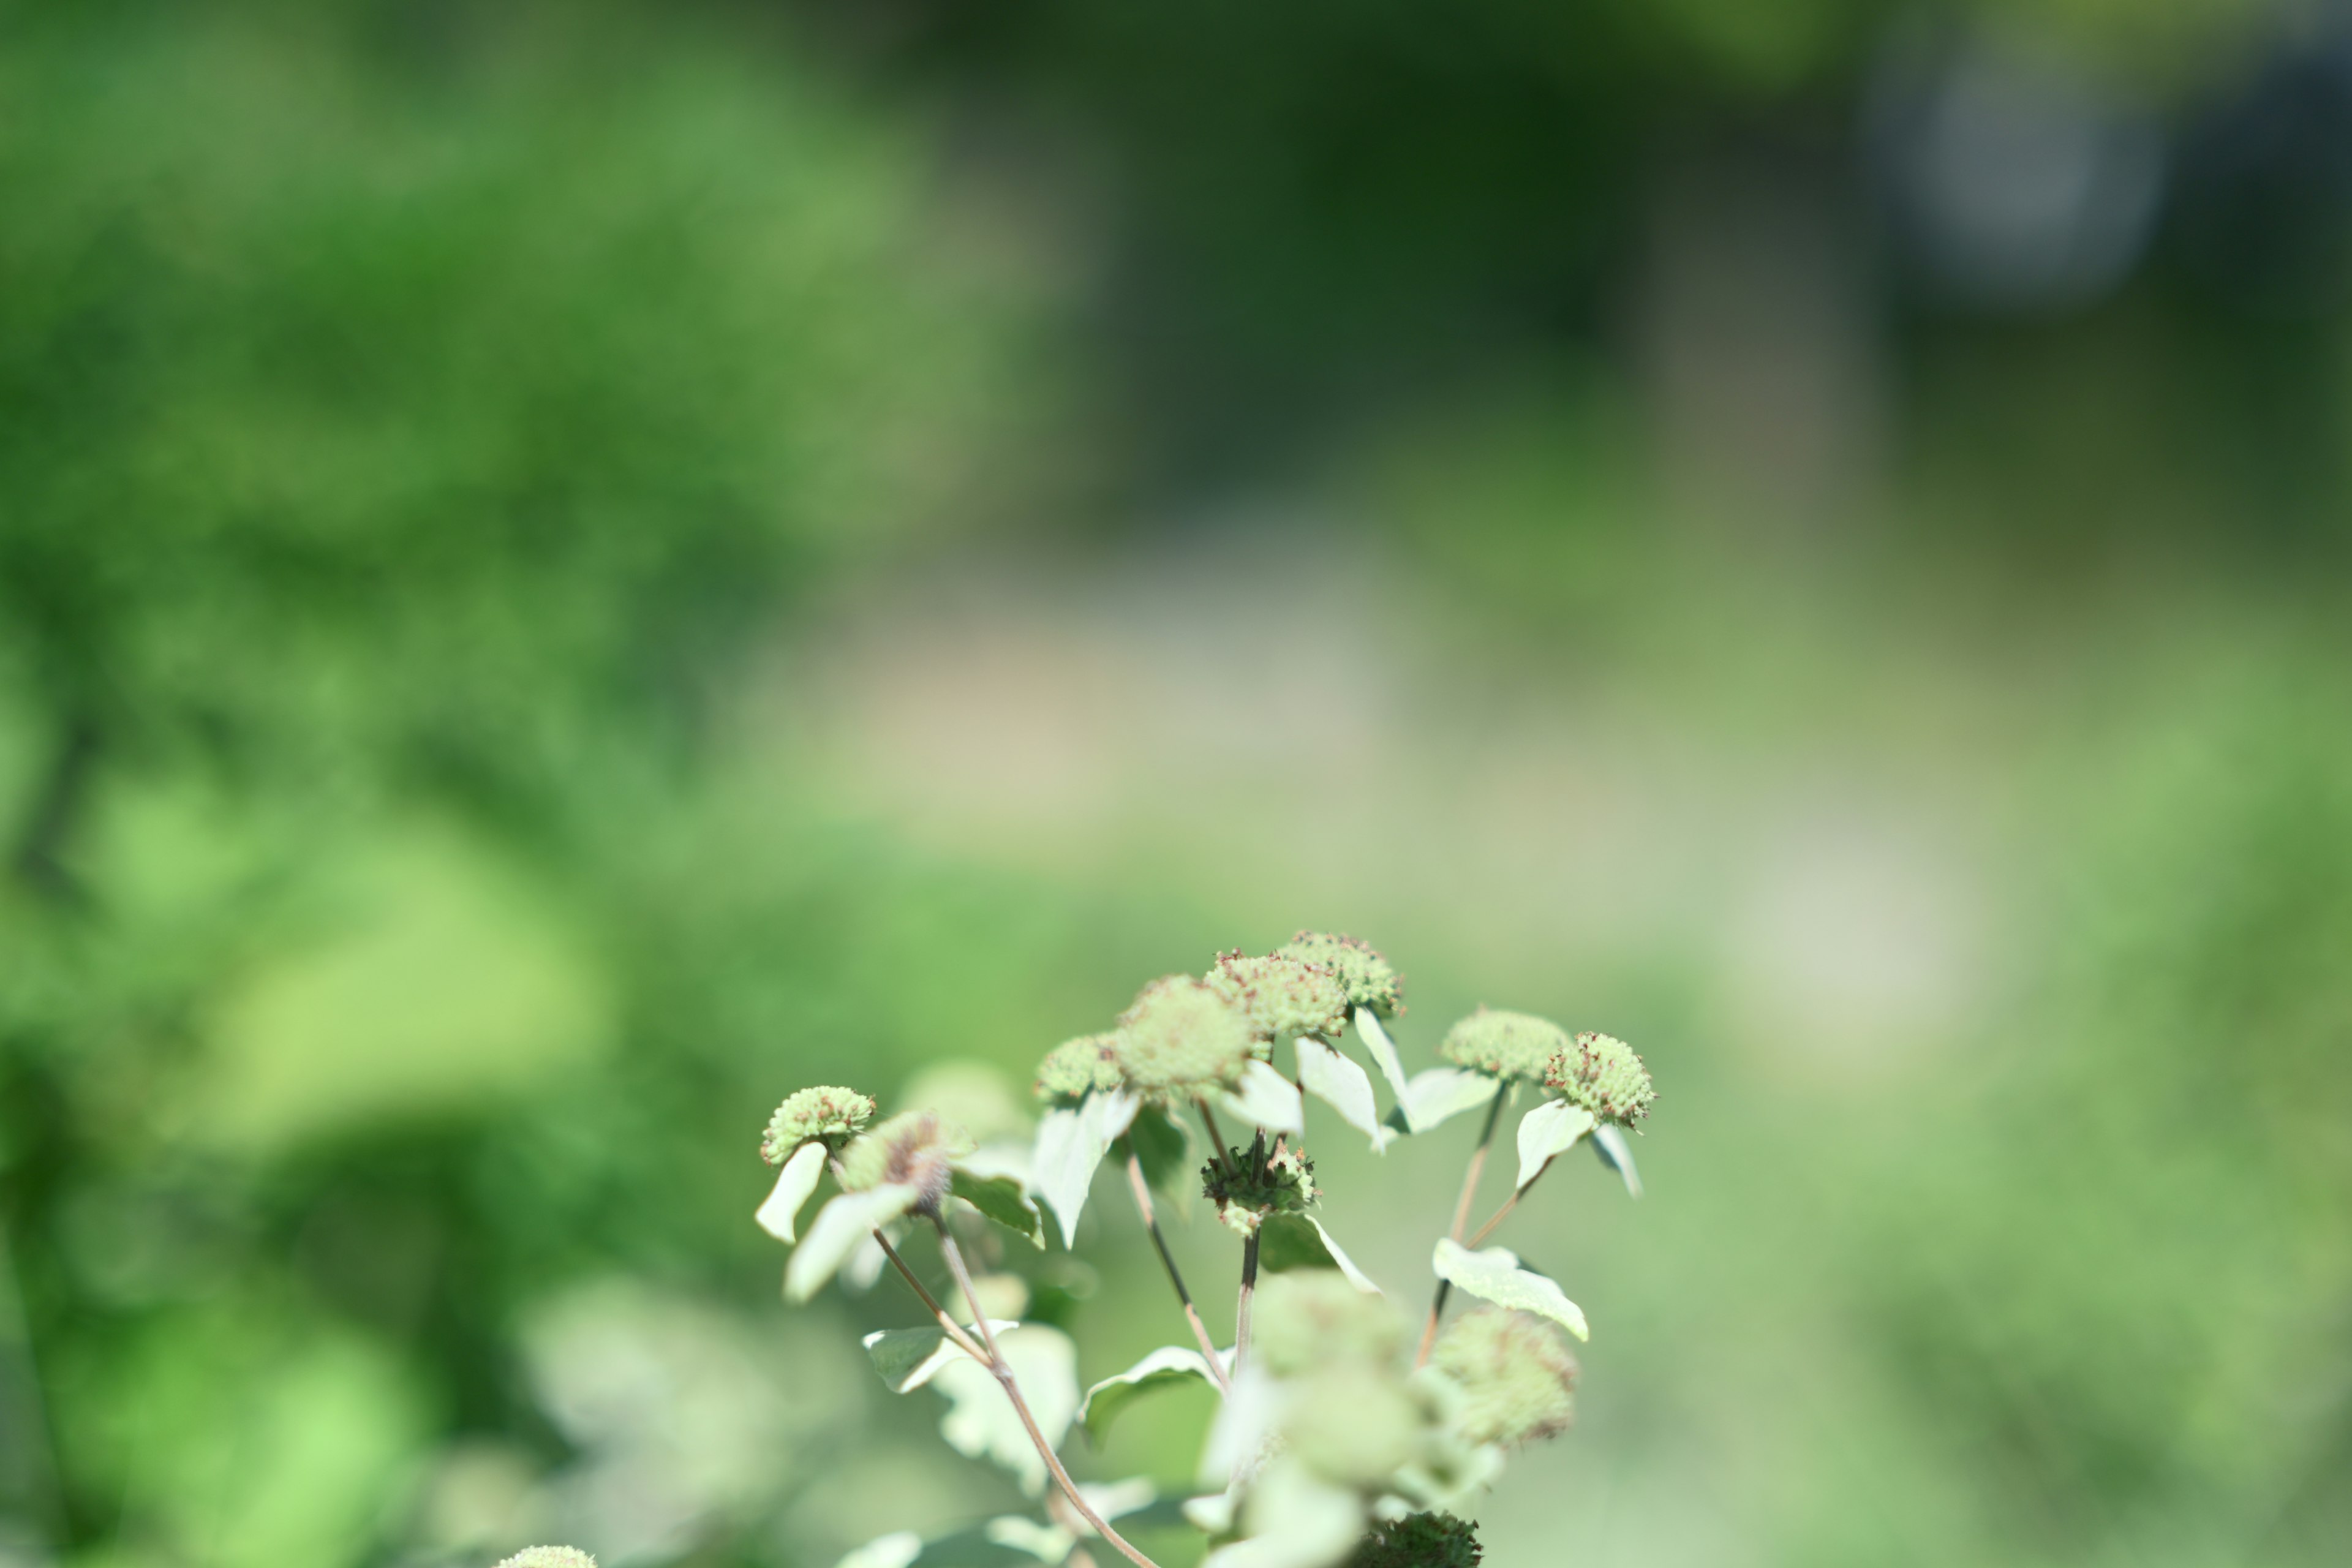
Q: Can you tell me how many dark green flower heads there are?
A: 2